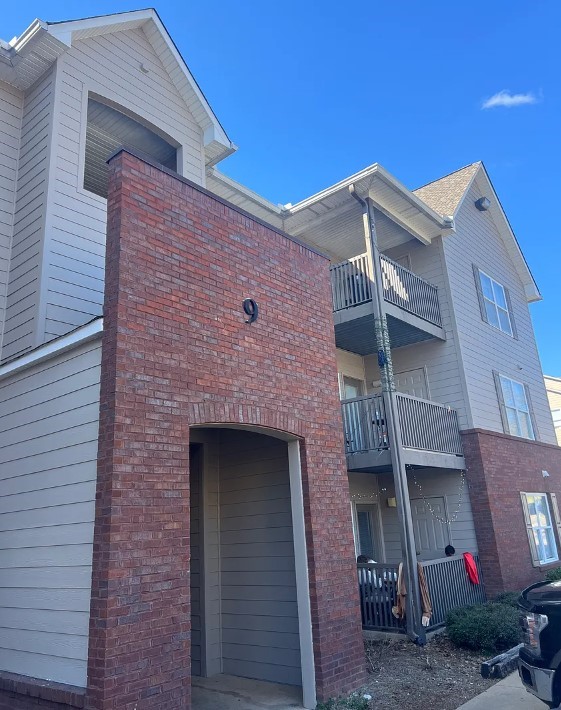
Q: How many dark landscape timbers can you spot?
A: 2